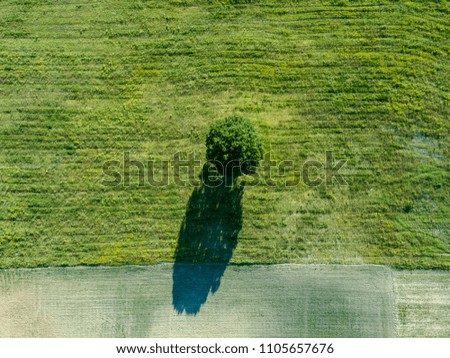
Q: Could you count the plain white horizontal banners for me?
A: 1